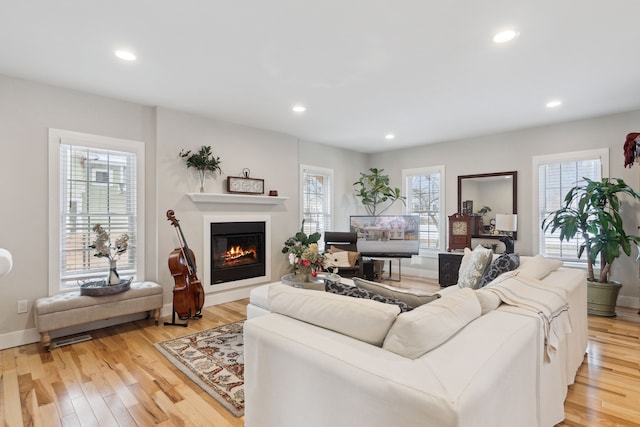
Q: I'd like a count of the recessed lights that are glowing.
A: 5